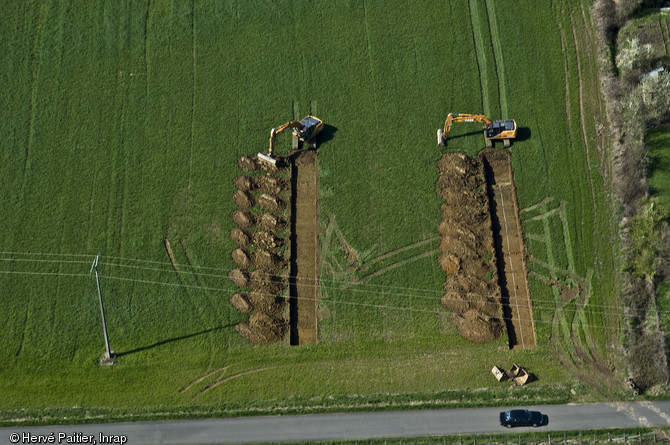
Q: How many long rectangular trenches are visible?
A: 2